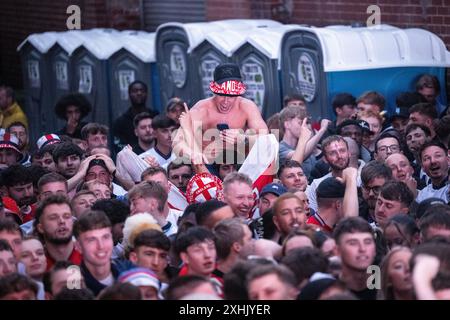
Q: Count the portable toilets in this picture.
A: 8